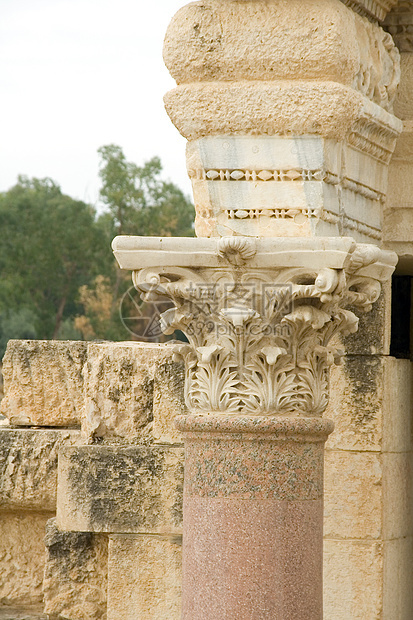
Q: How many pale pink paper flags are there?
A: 0